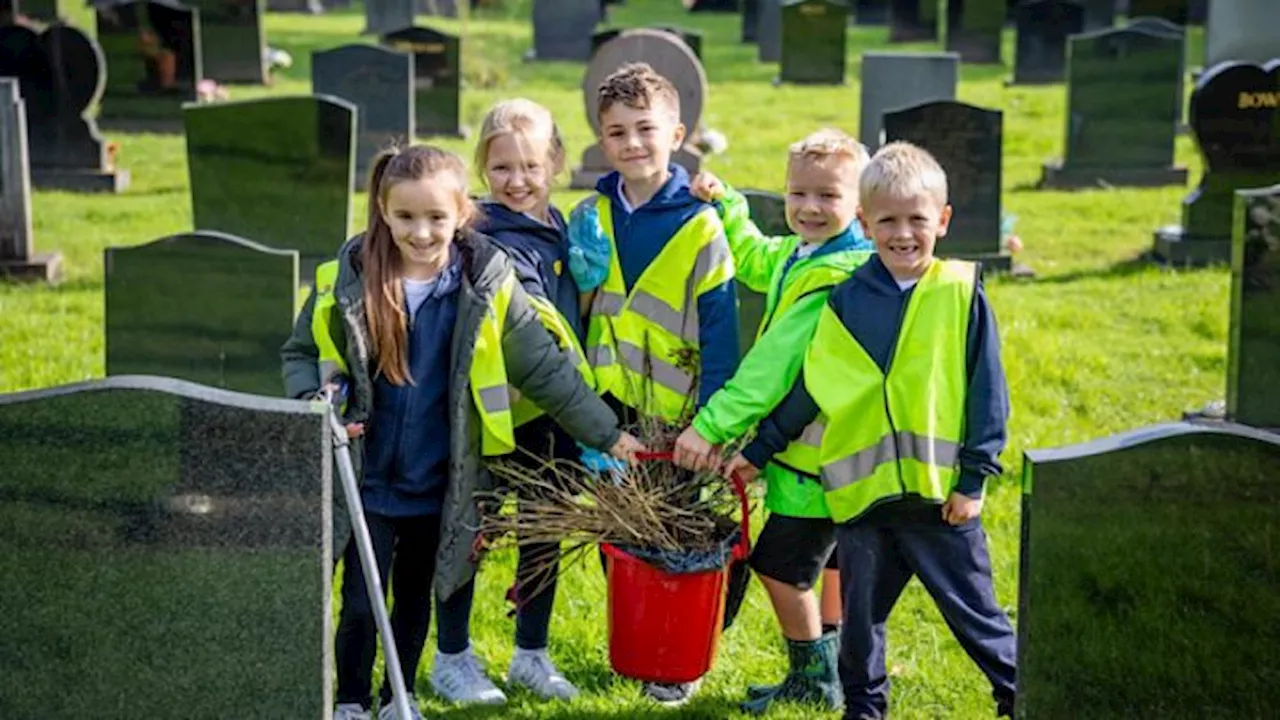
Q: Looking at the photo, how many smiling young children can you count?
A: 5